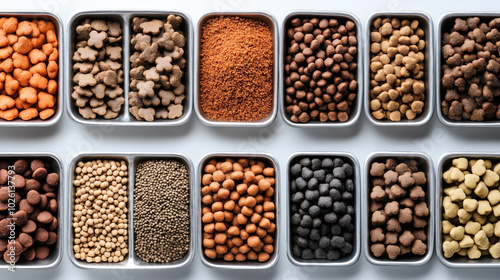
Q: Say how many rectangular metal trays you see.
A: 12